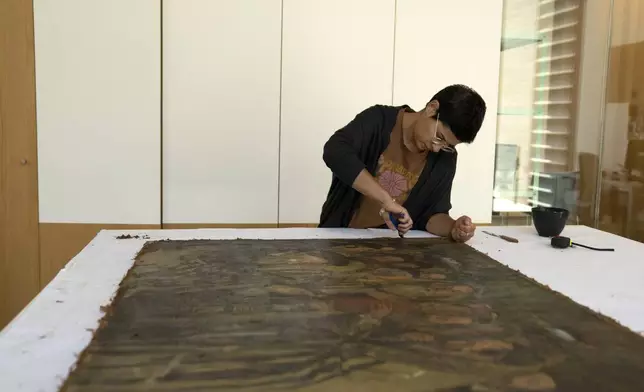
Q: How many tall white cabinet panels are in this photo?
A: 4